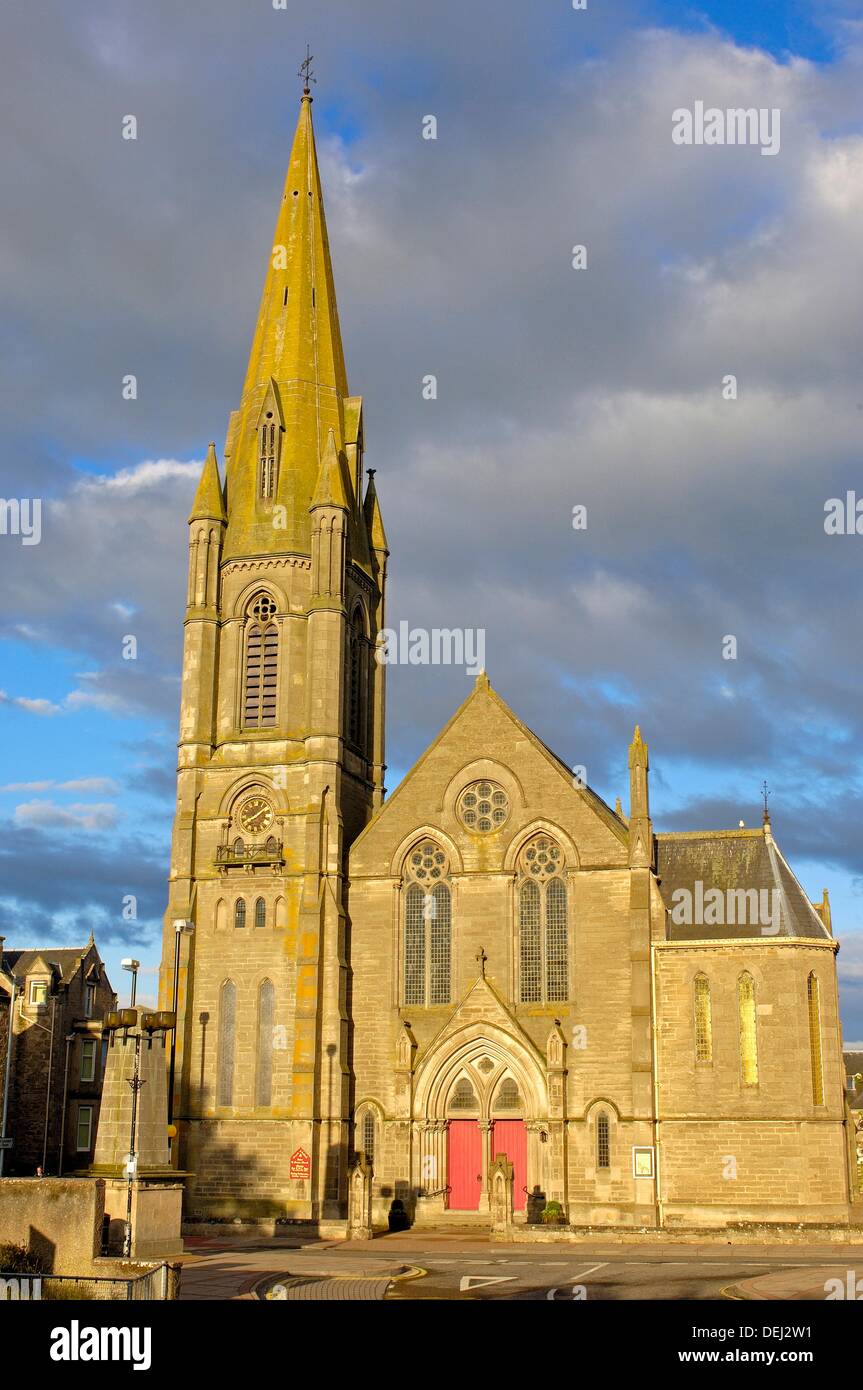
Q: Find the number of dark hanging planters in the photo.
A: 4